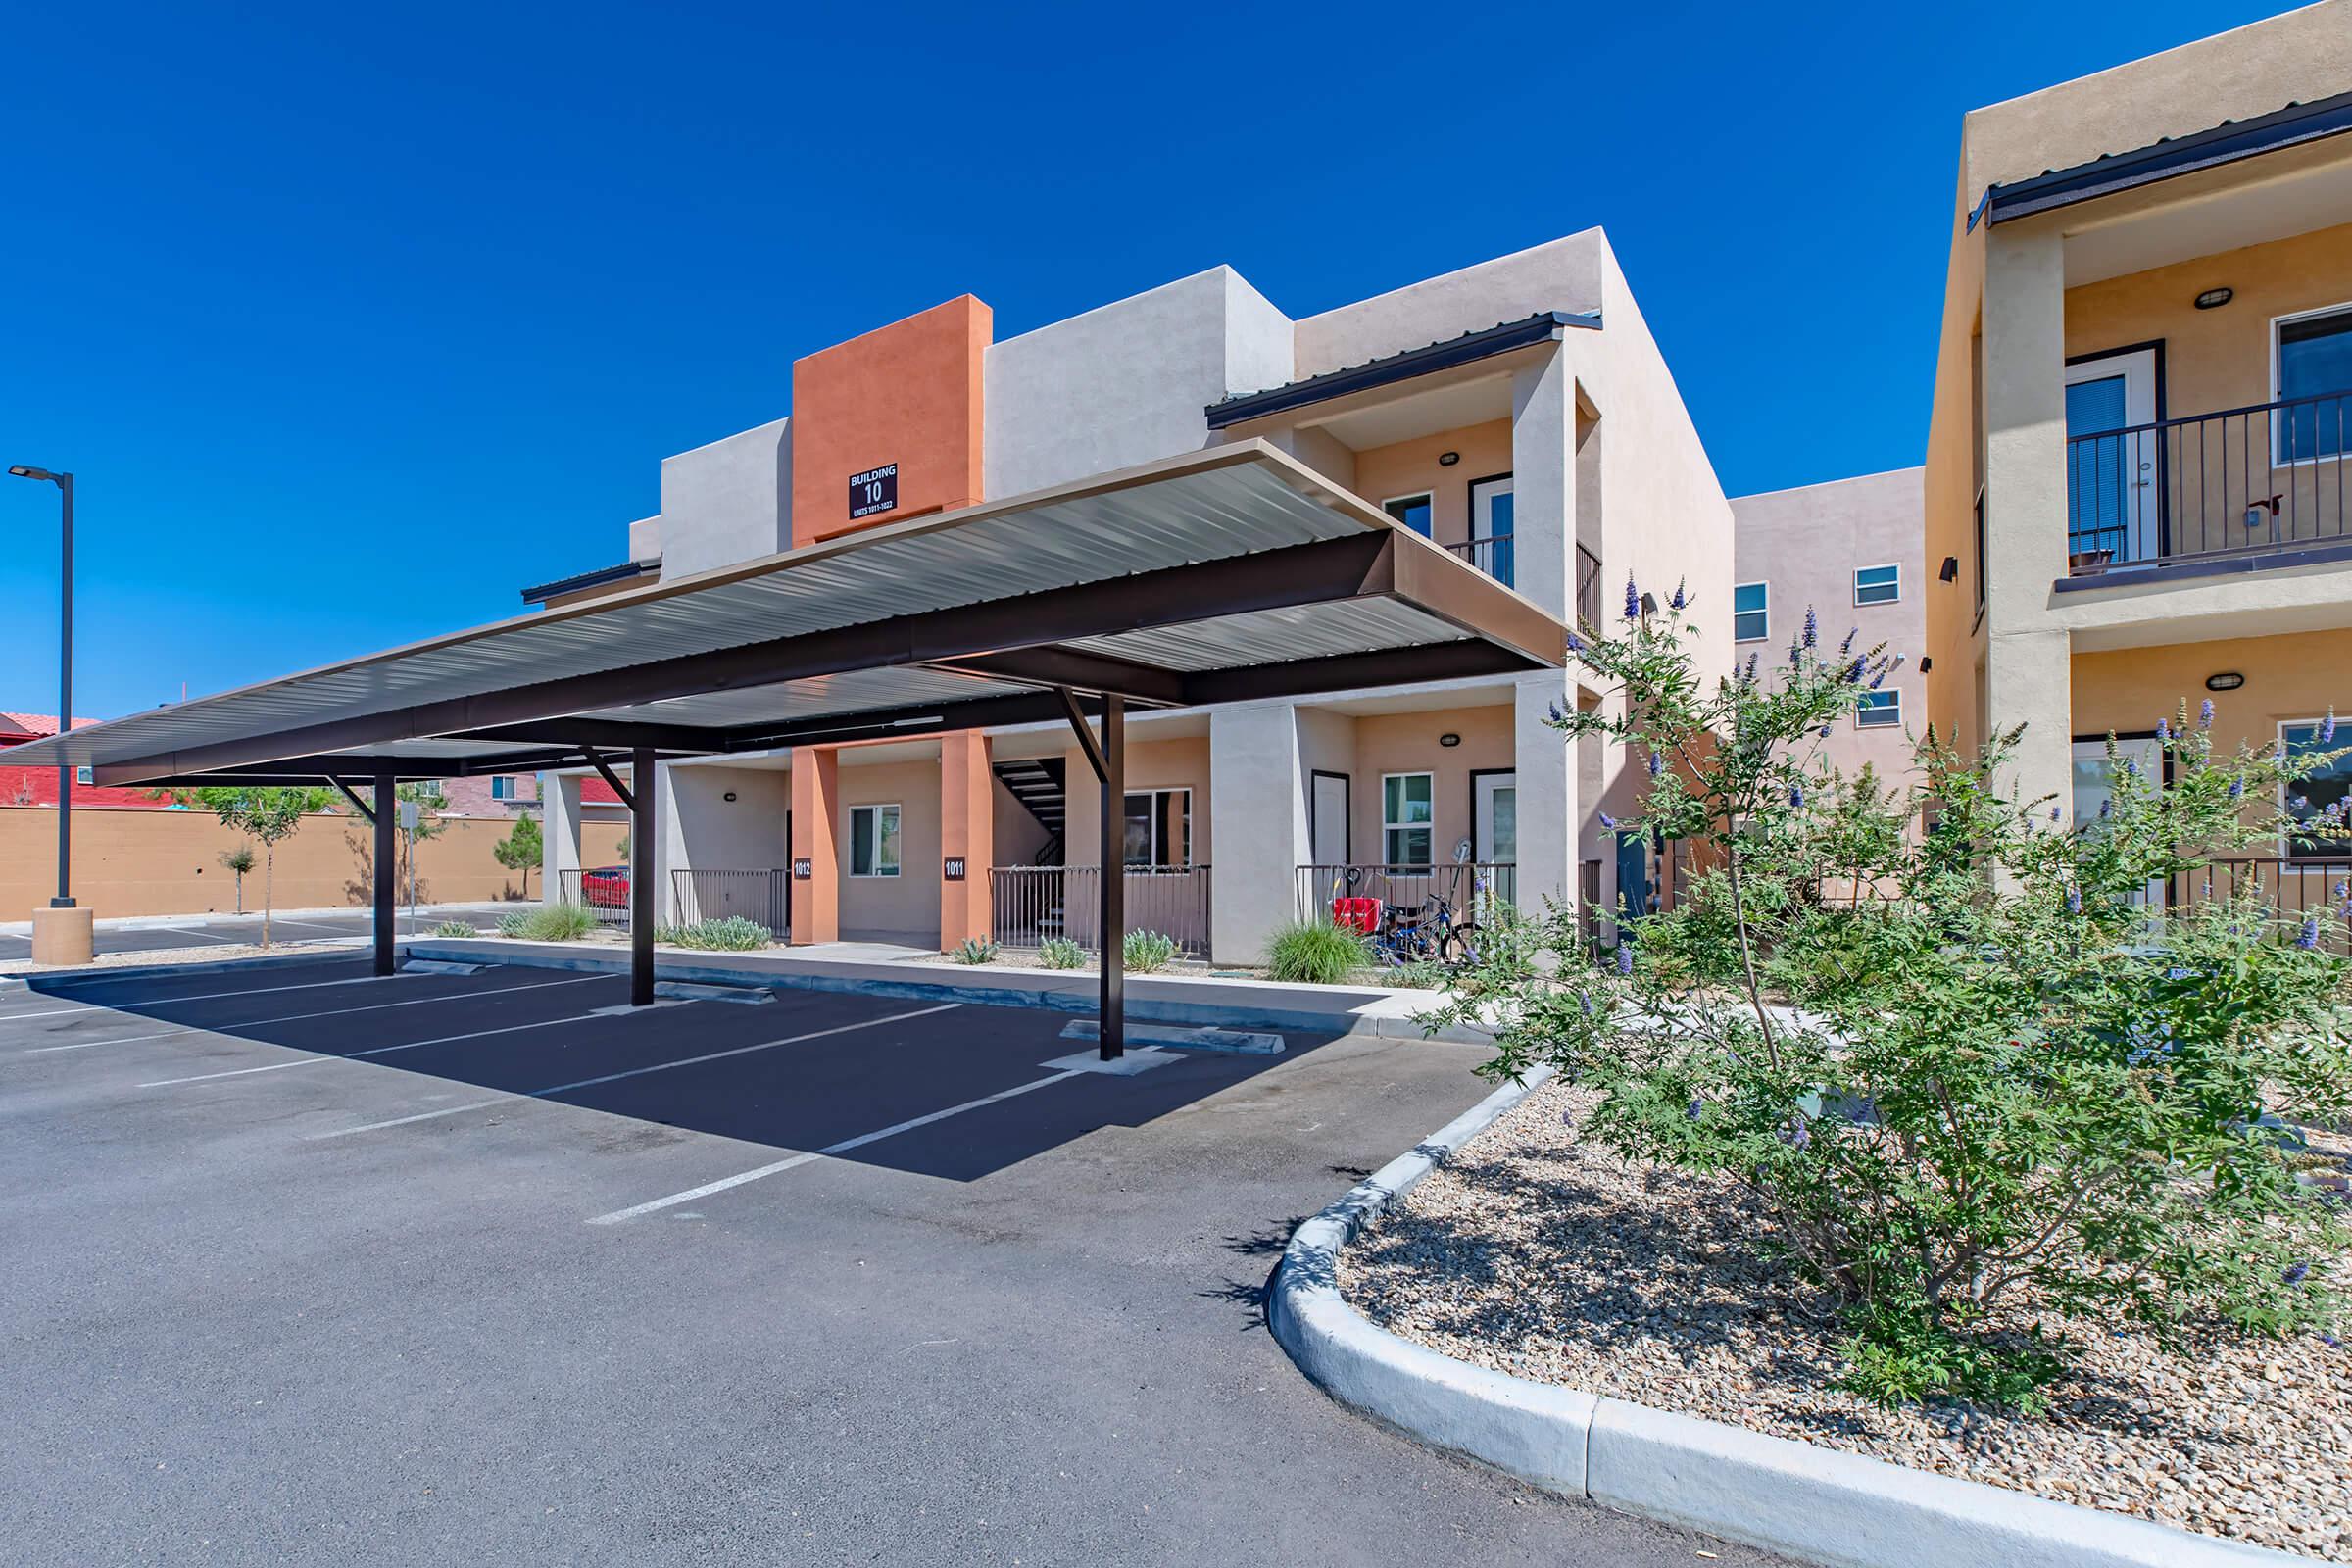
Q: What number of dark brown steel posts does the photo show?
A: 3